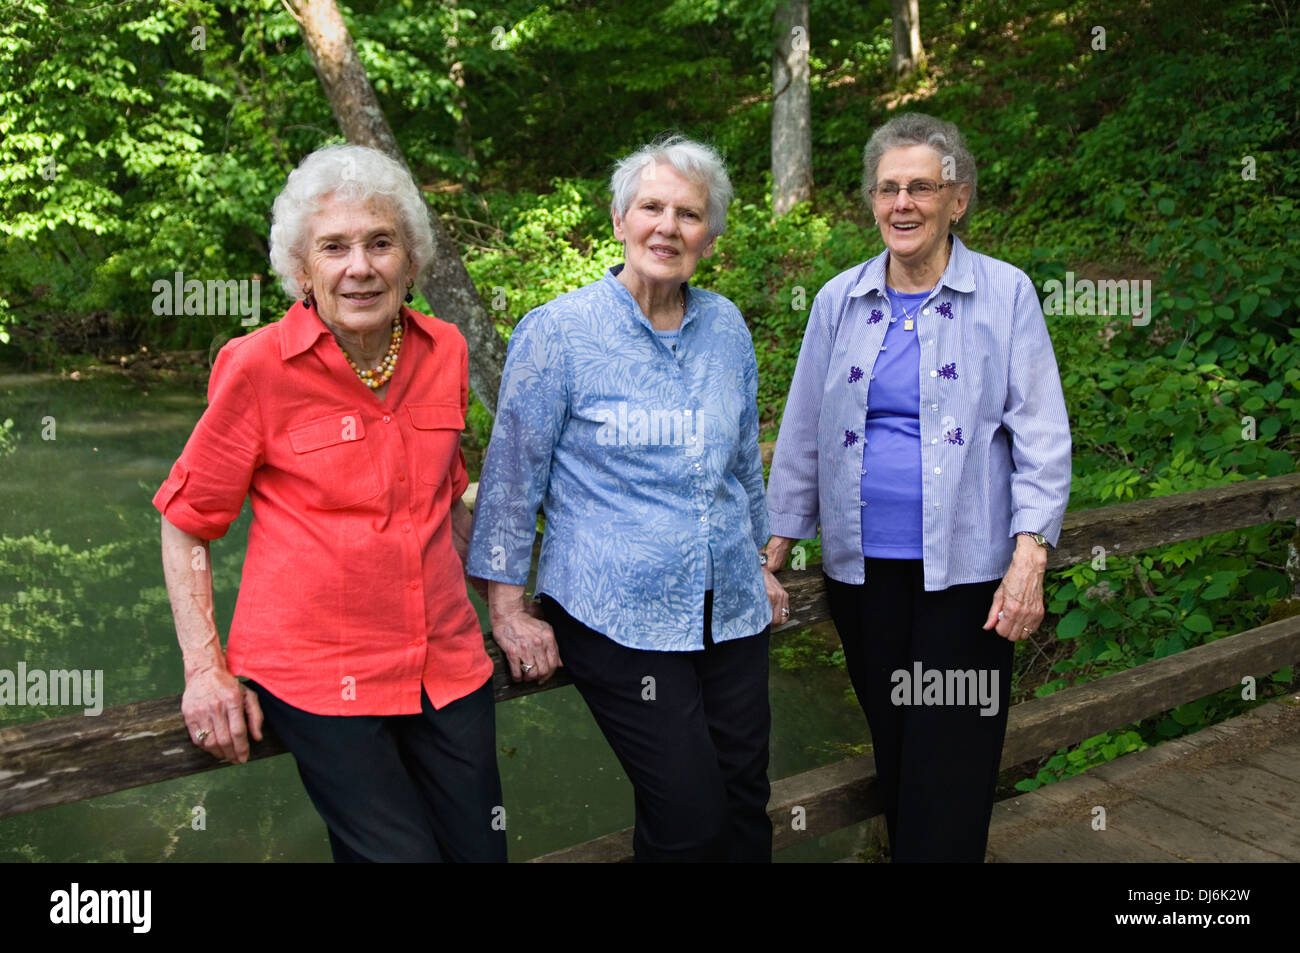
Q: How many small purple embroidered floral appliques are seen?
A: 6